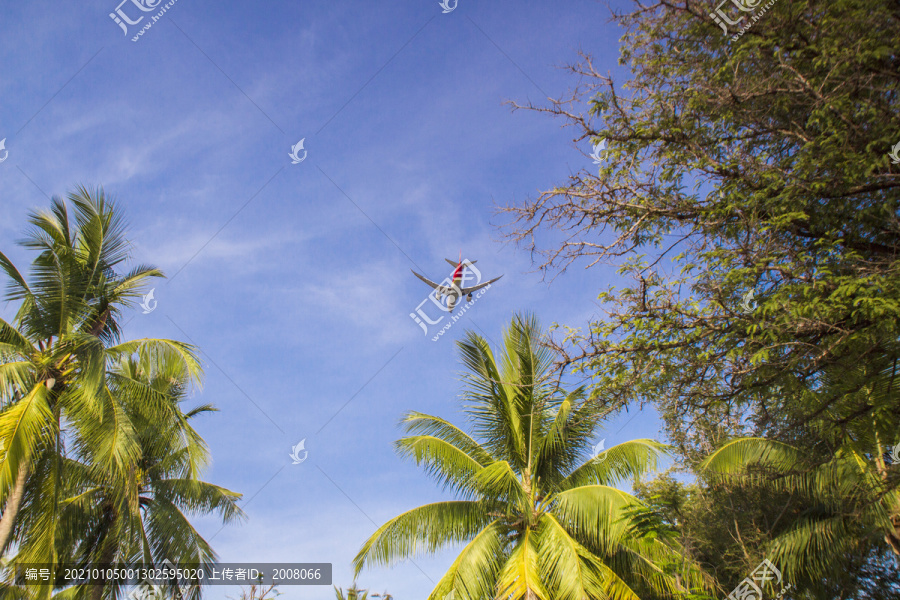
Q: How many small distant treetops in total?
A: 2